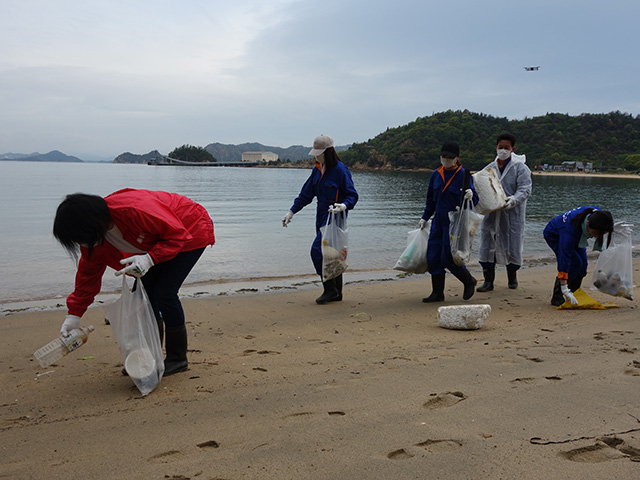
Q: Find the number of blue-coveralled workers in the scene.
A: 3